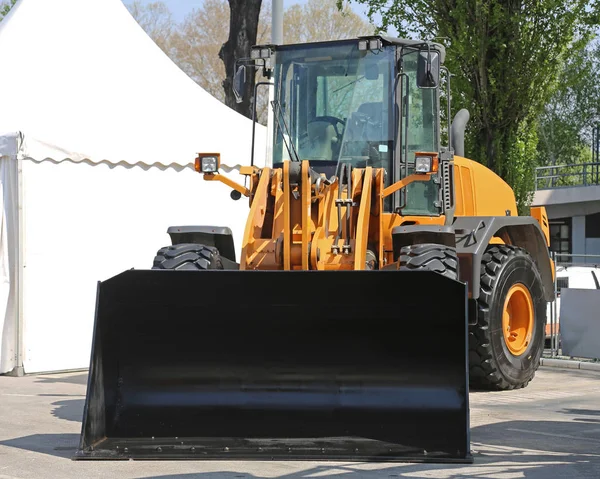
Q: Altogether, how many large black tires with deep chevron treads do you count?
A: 3